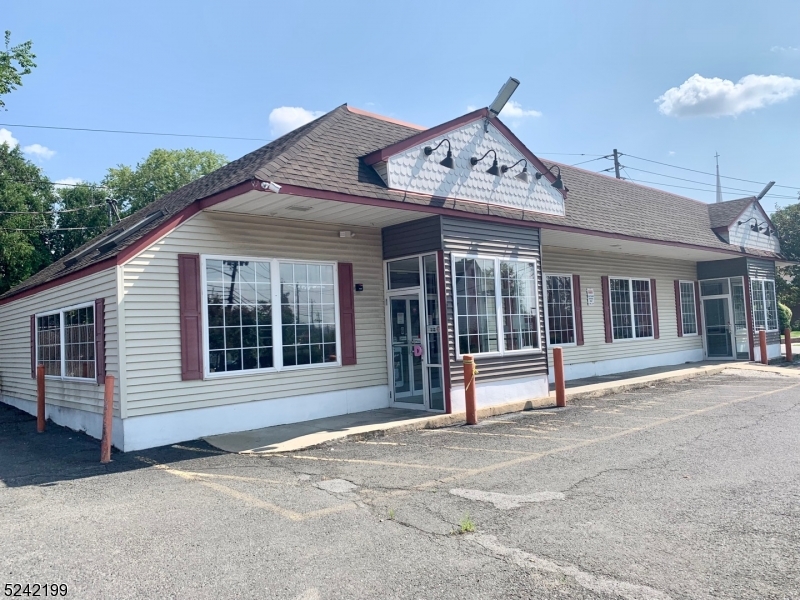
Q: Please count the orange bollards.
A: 6